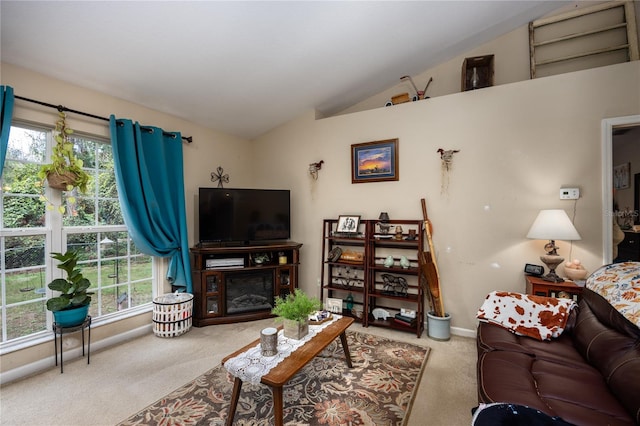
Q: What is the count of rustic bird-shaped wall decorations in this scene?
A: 2